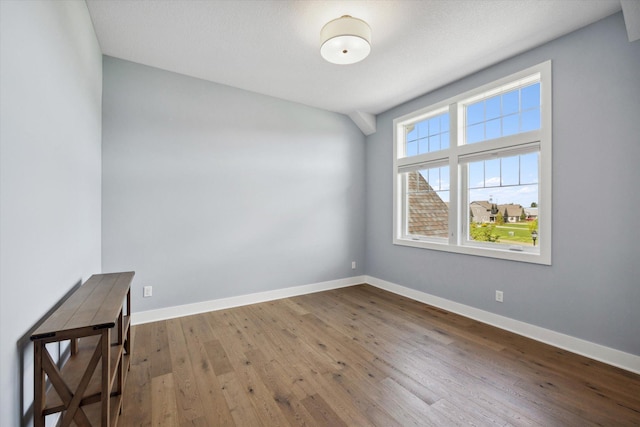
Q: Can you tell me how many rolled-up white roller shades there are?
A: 2